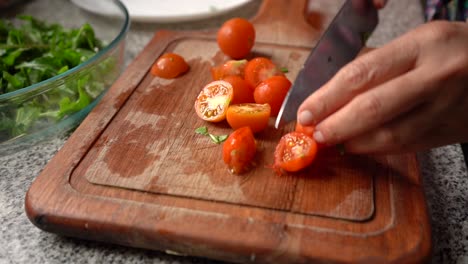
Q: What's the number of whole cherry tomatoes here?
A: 1